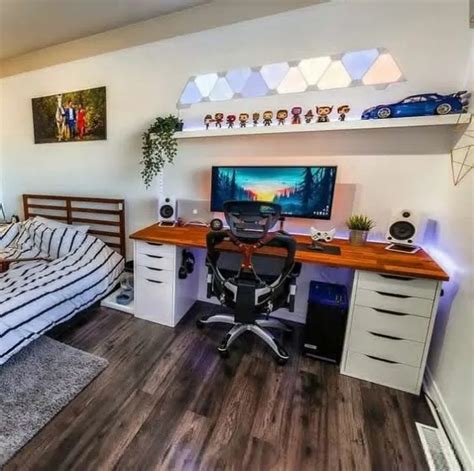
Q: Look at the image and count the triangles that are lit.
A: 11